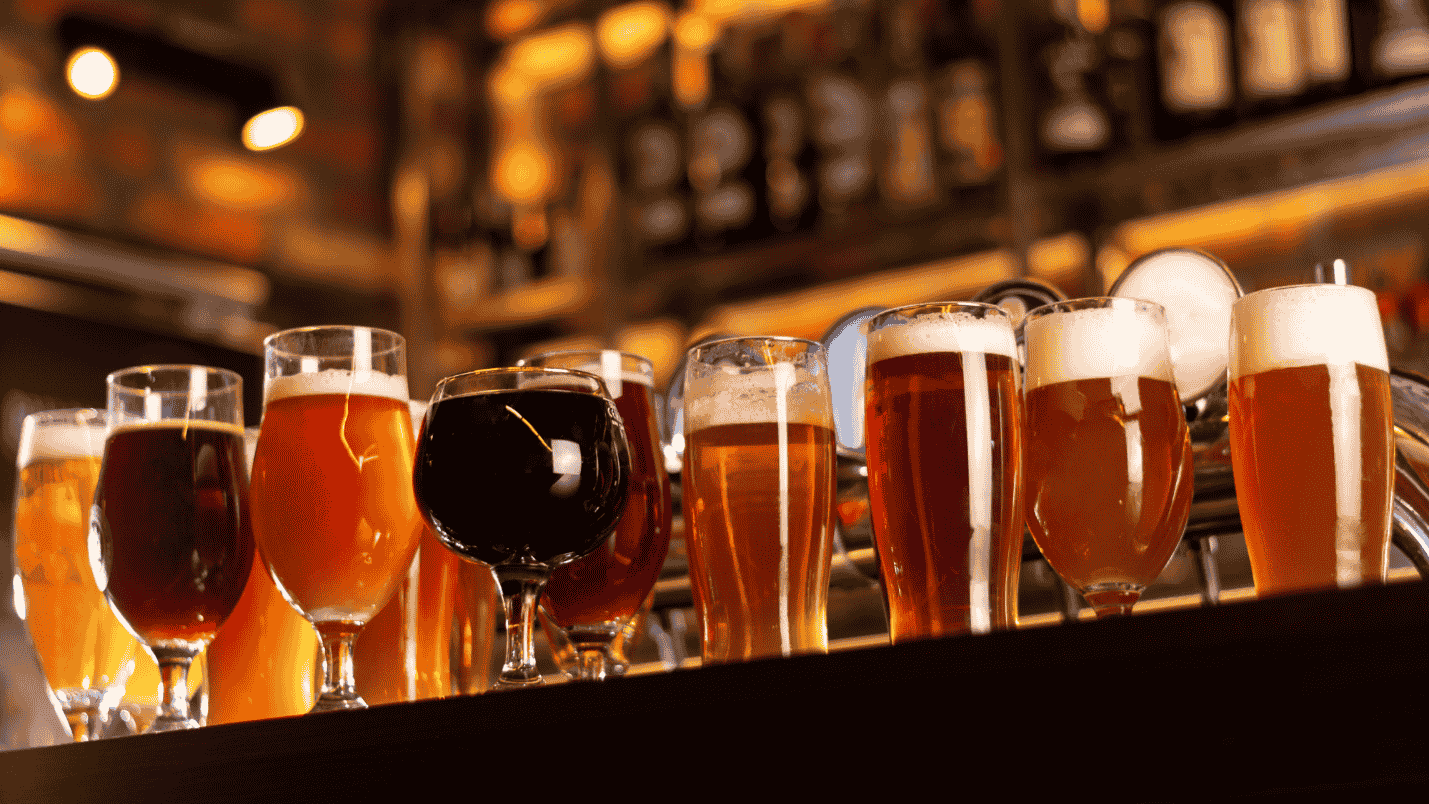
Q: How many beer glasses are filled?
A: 11